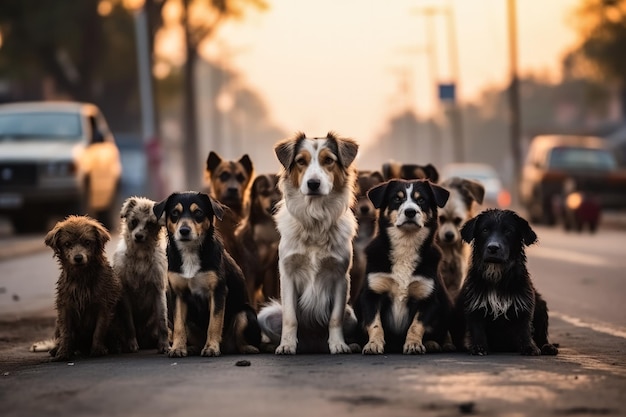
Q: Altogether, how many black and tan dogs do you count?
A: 2